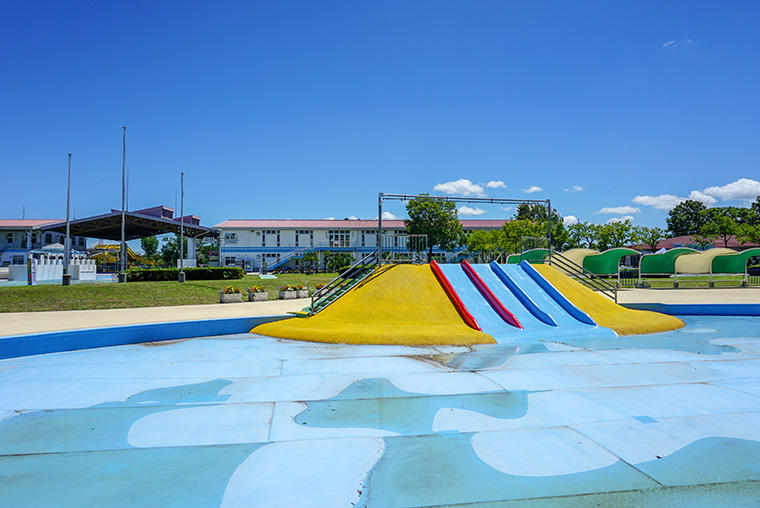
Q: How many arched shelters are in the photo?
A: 6